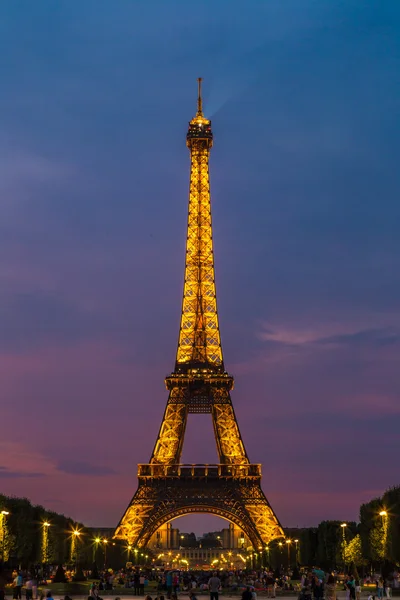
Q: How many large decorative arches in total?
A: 1